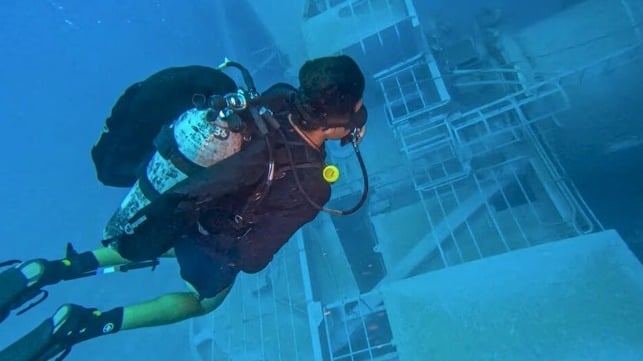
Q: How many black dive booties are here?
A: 2